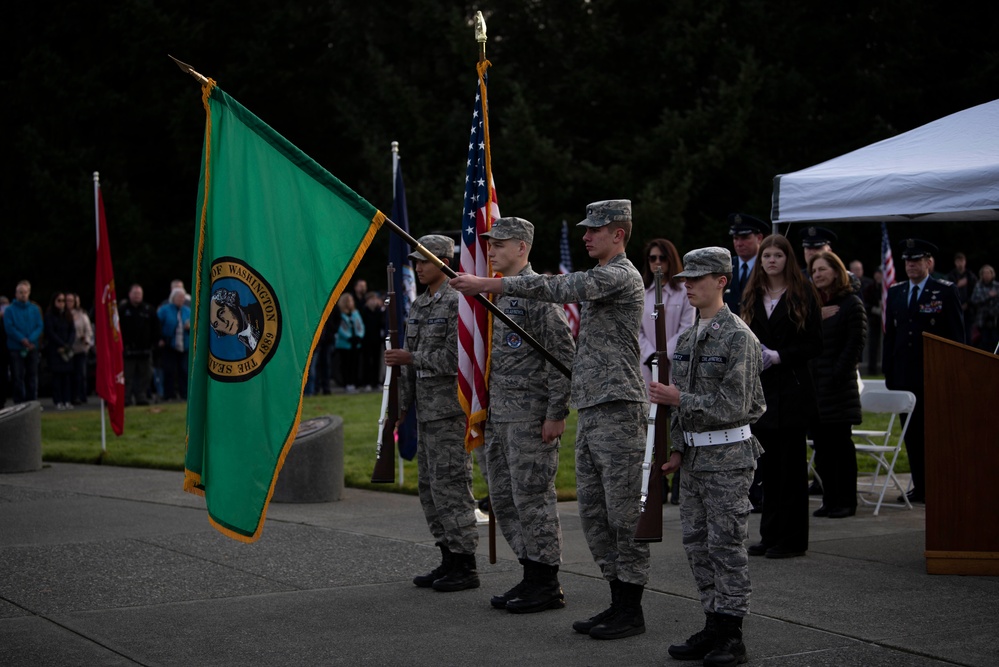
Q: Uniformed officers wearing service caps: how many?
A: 3